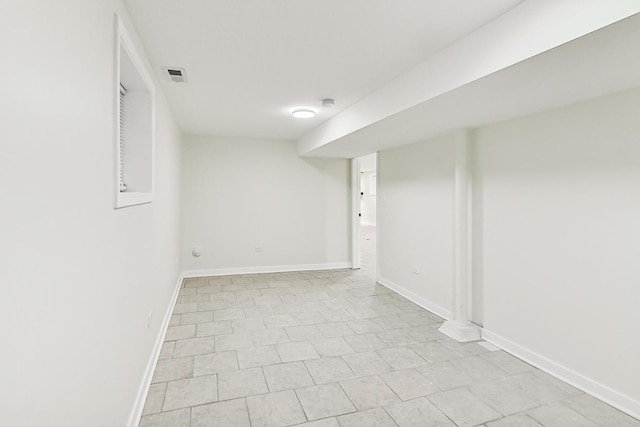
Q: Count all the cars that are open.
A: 0